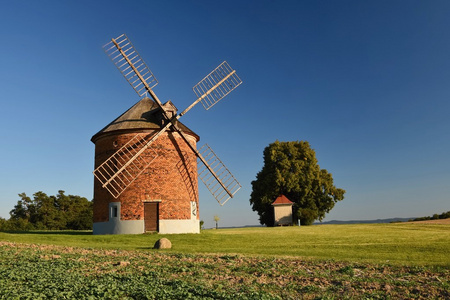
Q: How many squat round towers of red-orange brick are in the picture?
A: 1